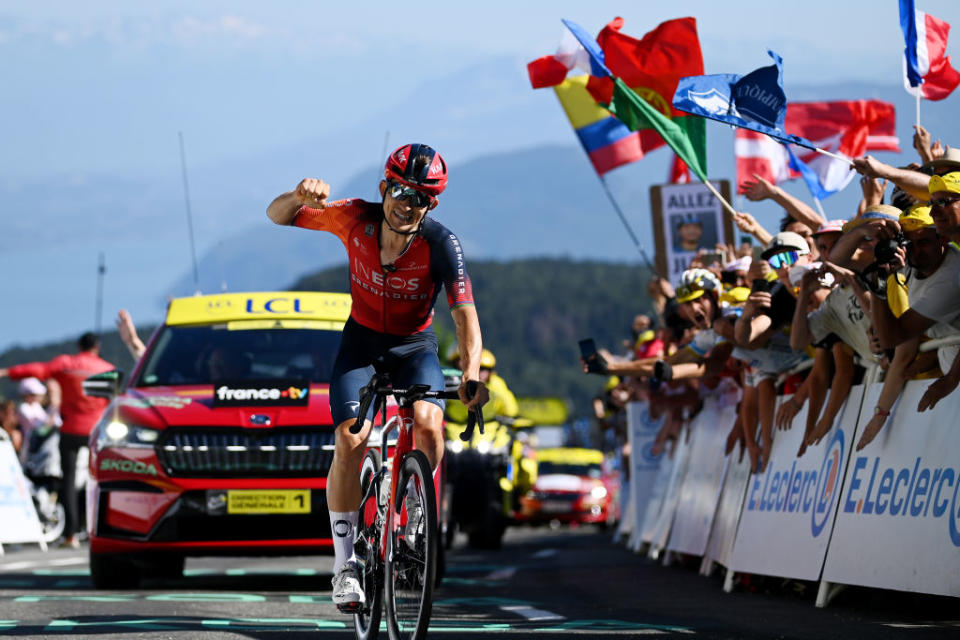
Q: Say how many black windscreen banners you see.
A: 1